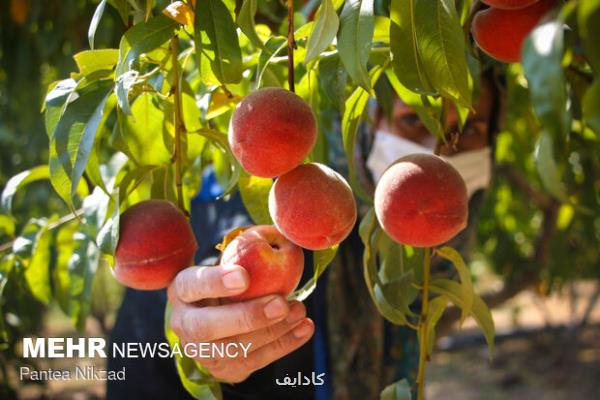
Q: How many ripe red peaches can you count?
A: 7